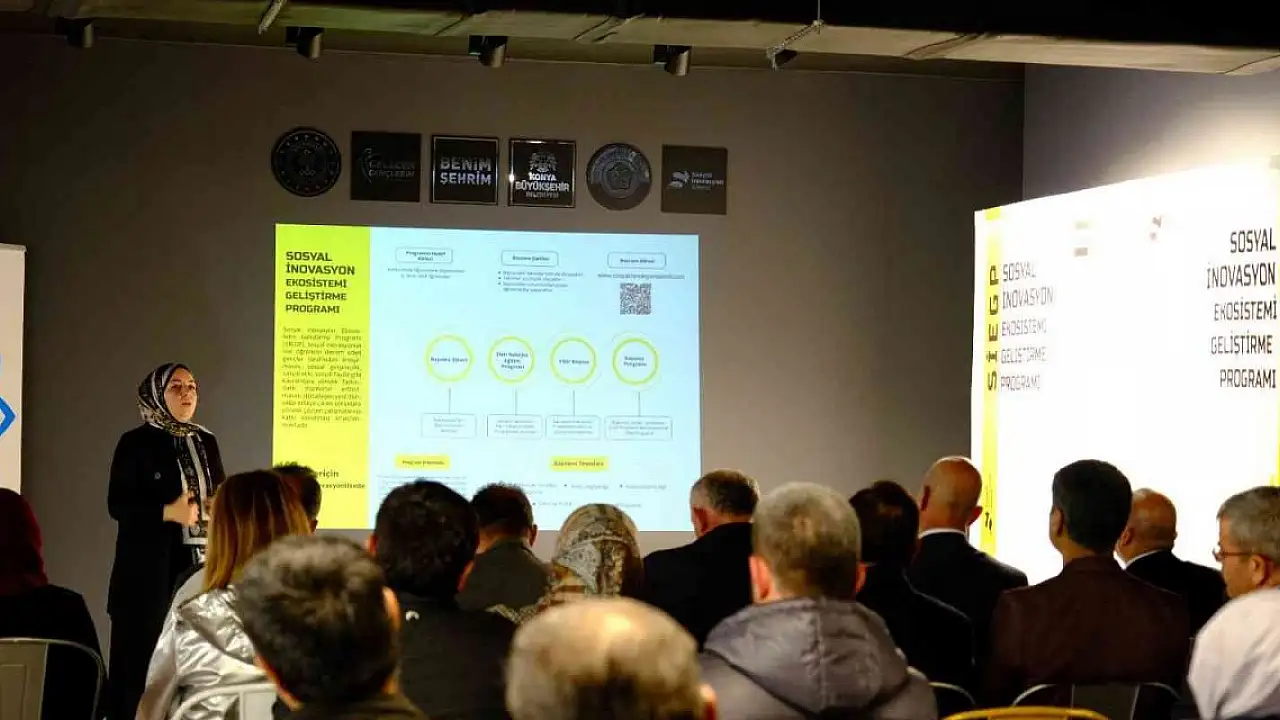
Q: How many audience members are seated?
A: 15